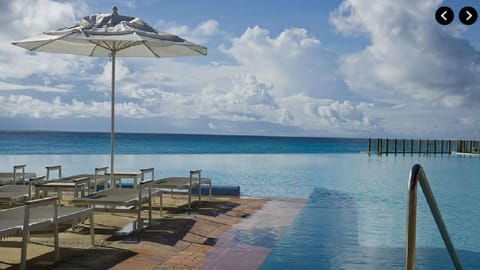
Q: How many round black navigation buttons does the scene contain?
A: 2